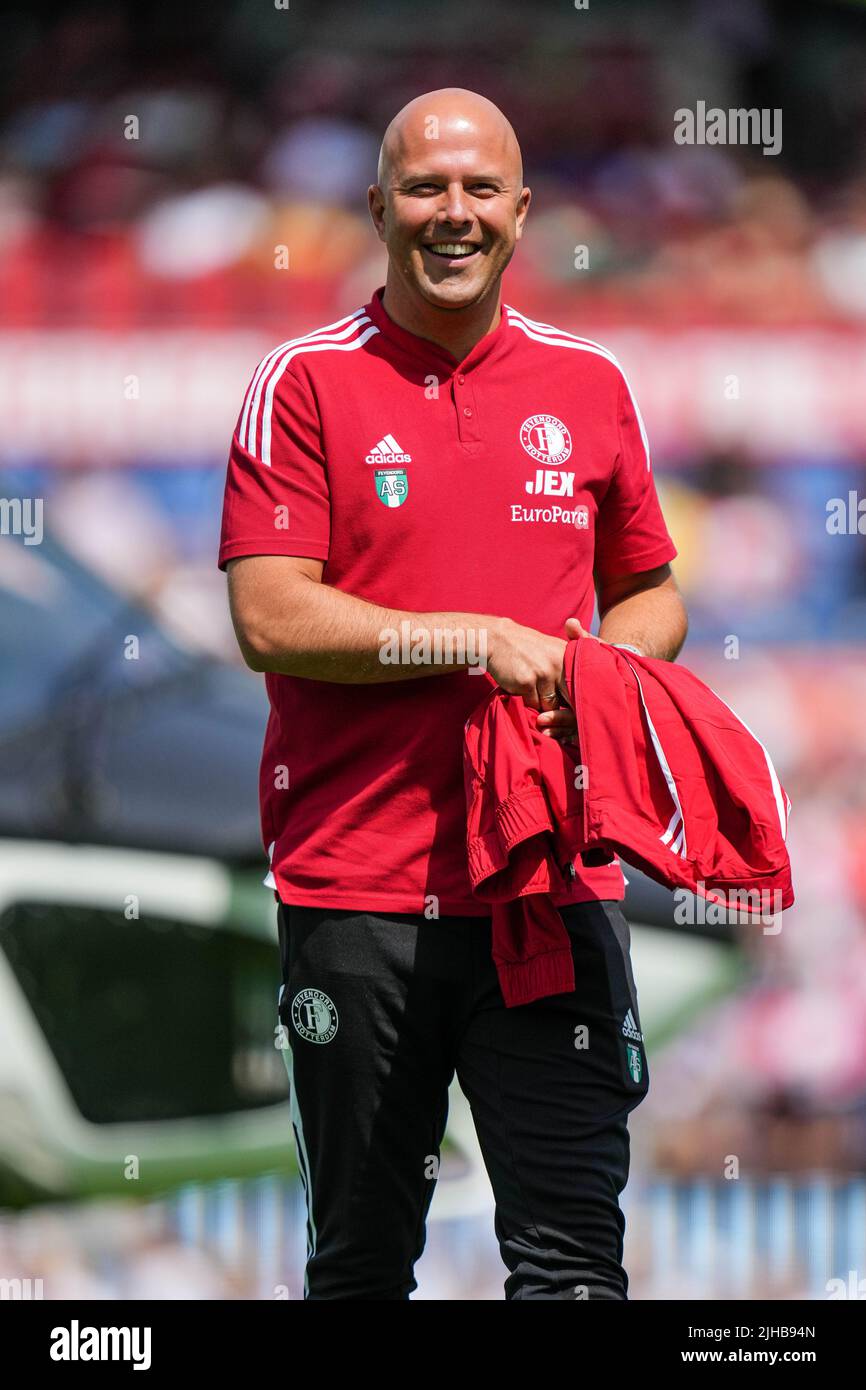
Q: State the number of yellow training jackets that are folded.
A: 0